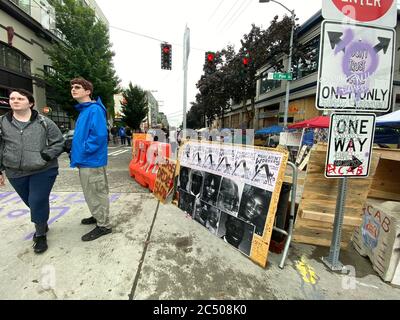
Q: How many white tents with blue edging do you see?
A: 1